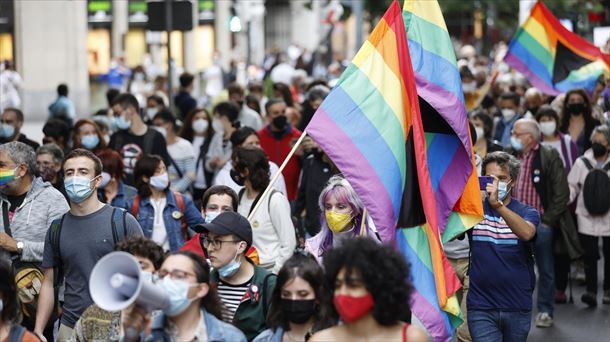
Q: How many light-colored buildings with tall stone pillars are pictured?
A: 1